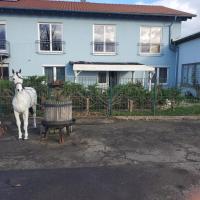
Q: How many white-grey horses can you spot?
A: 1